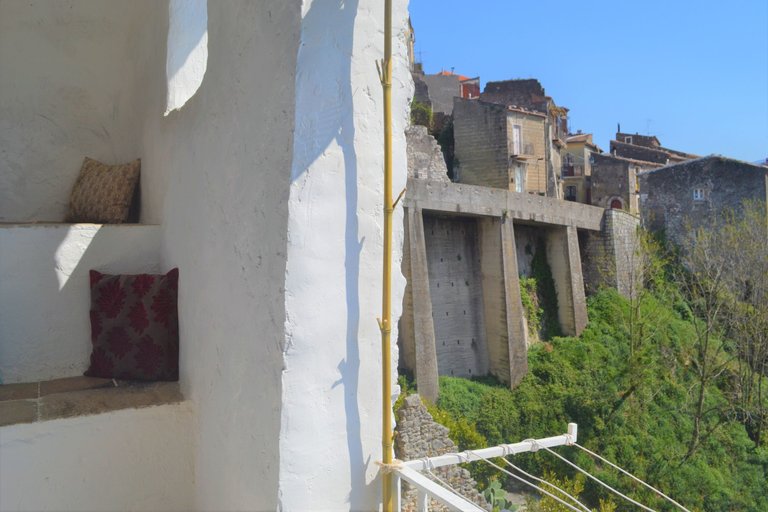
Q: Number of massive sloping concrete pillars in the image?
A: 3